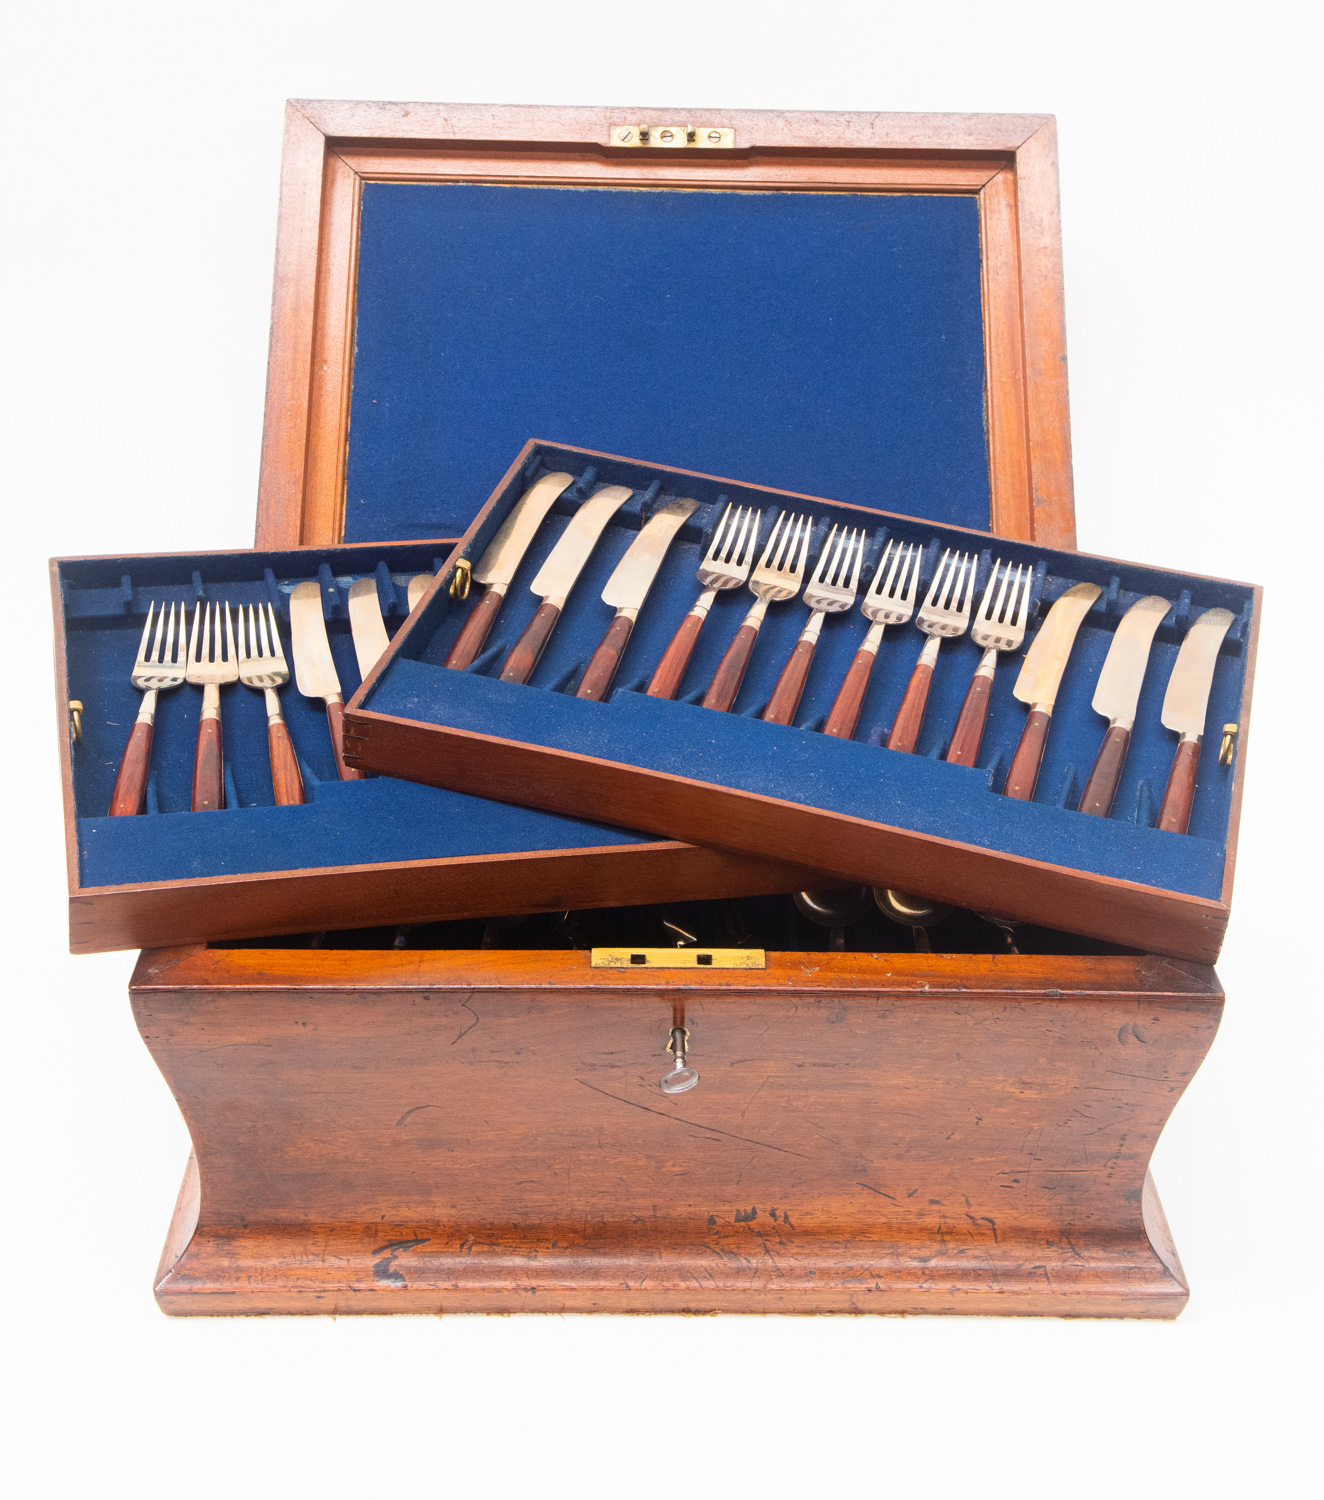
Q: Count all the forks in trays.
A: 9